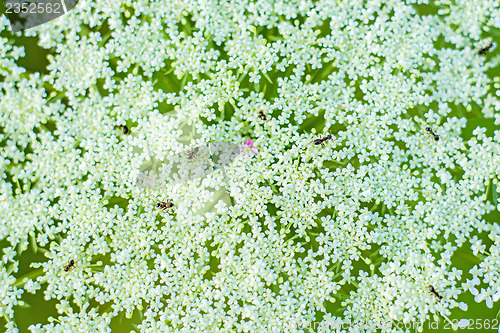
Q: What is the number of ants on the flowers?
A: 9